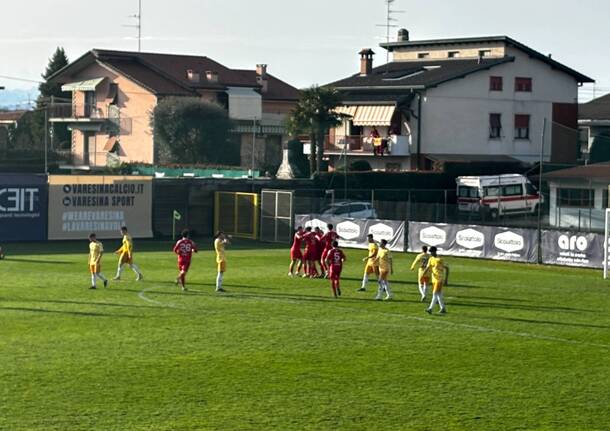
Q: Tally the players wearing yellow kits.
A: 7